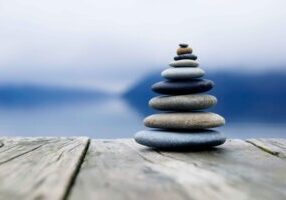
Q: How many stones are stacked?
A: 9